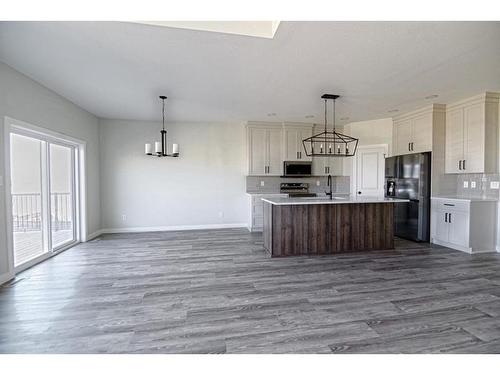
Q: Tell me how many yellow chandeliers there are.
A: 0